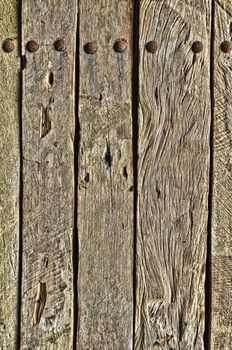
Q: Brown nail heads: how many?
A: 8